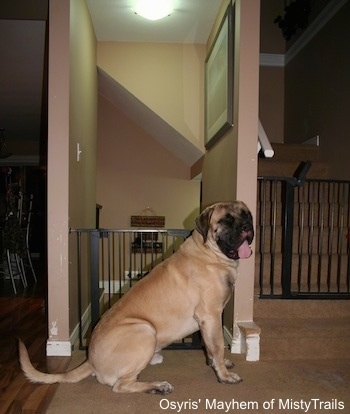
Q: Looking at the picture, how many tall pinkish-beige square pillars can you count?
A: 2